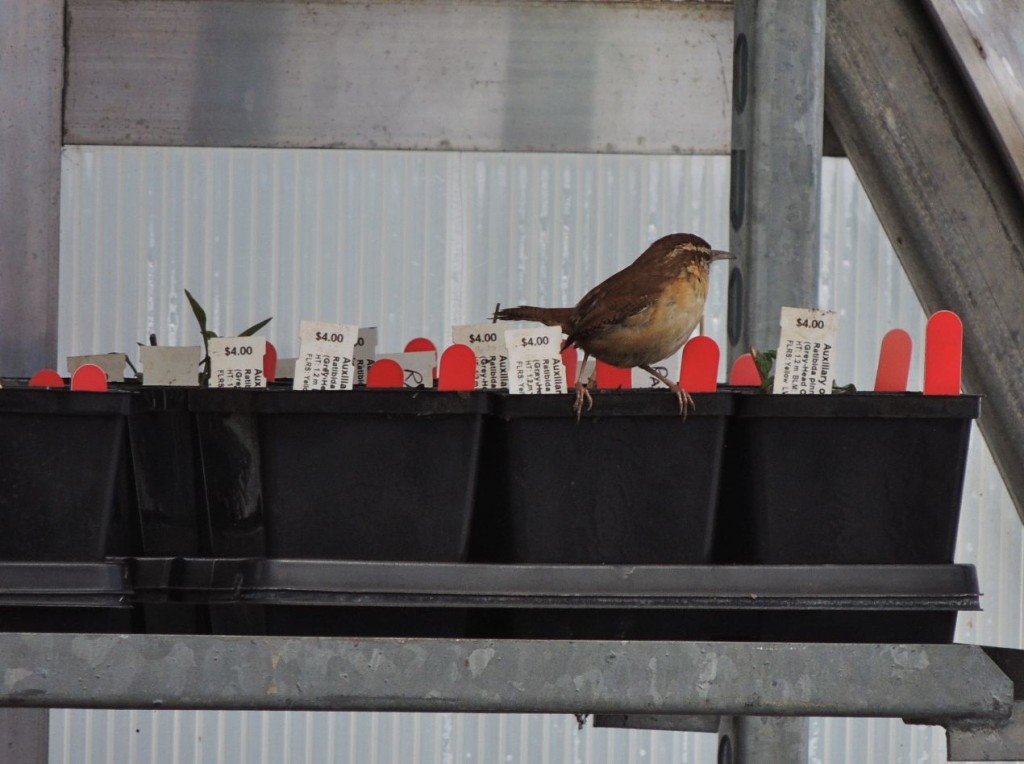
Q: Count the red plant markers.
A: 12